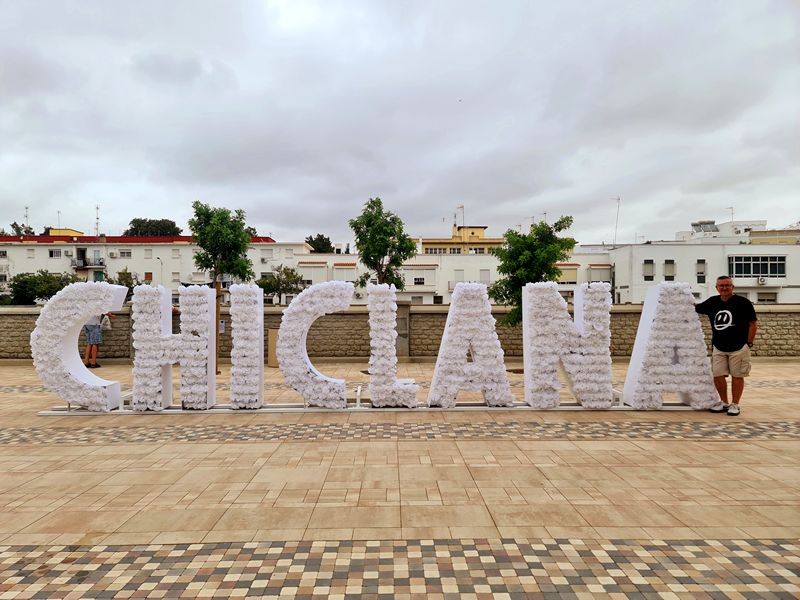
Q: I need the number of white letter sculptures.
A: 8